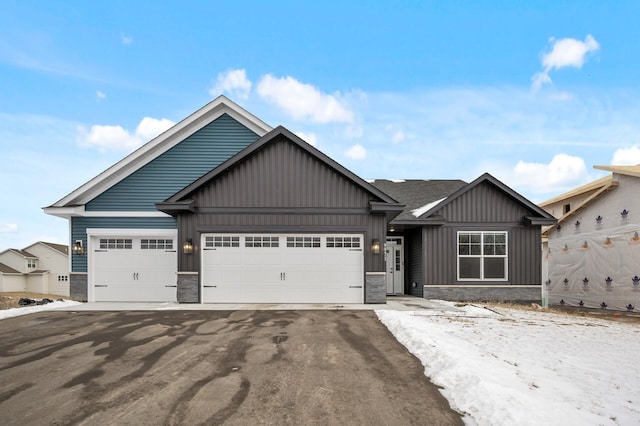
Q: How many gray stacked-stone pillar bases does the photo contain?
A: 3